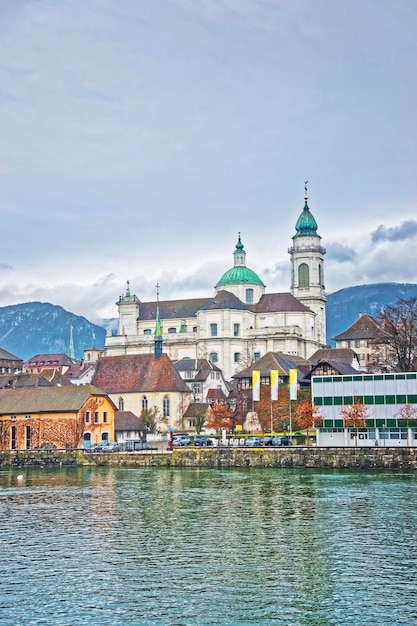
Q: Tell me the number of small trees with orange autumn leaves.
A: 4